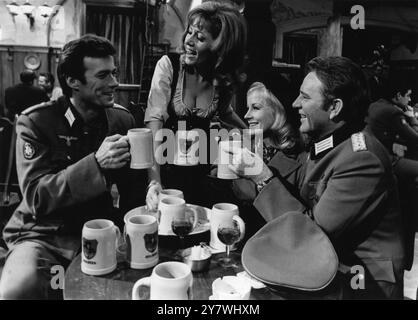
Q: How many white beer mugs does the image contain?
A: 9